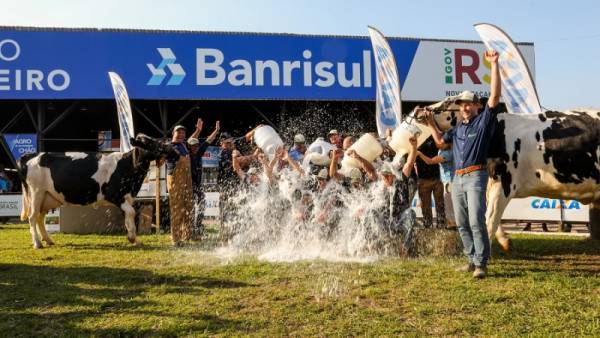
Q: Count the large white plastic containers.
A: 4